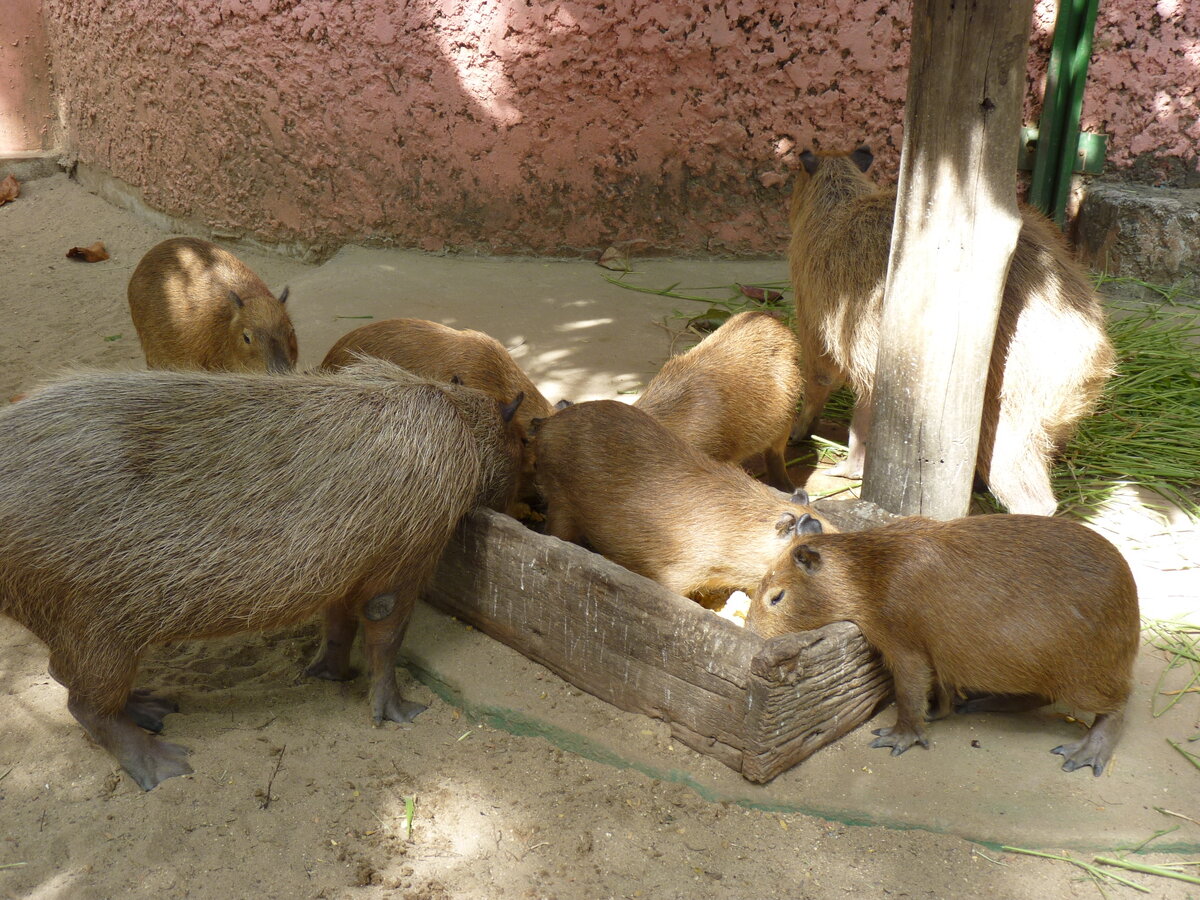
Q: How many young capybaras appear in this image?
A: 5